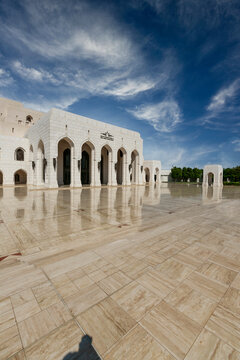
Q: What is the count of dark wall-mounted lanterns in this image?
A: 8